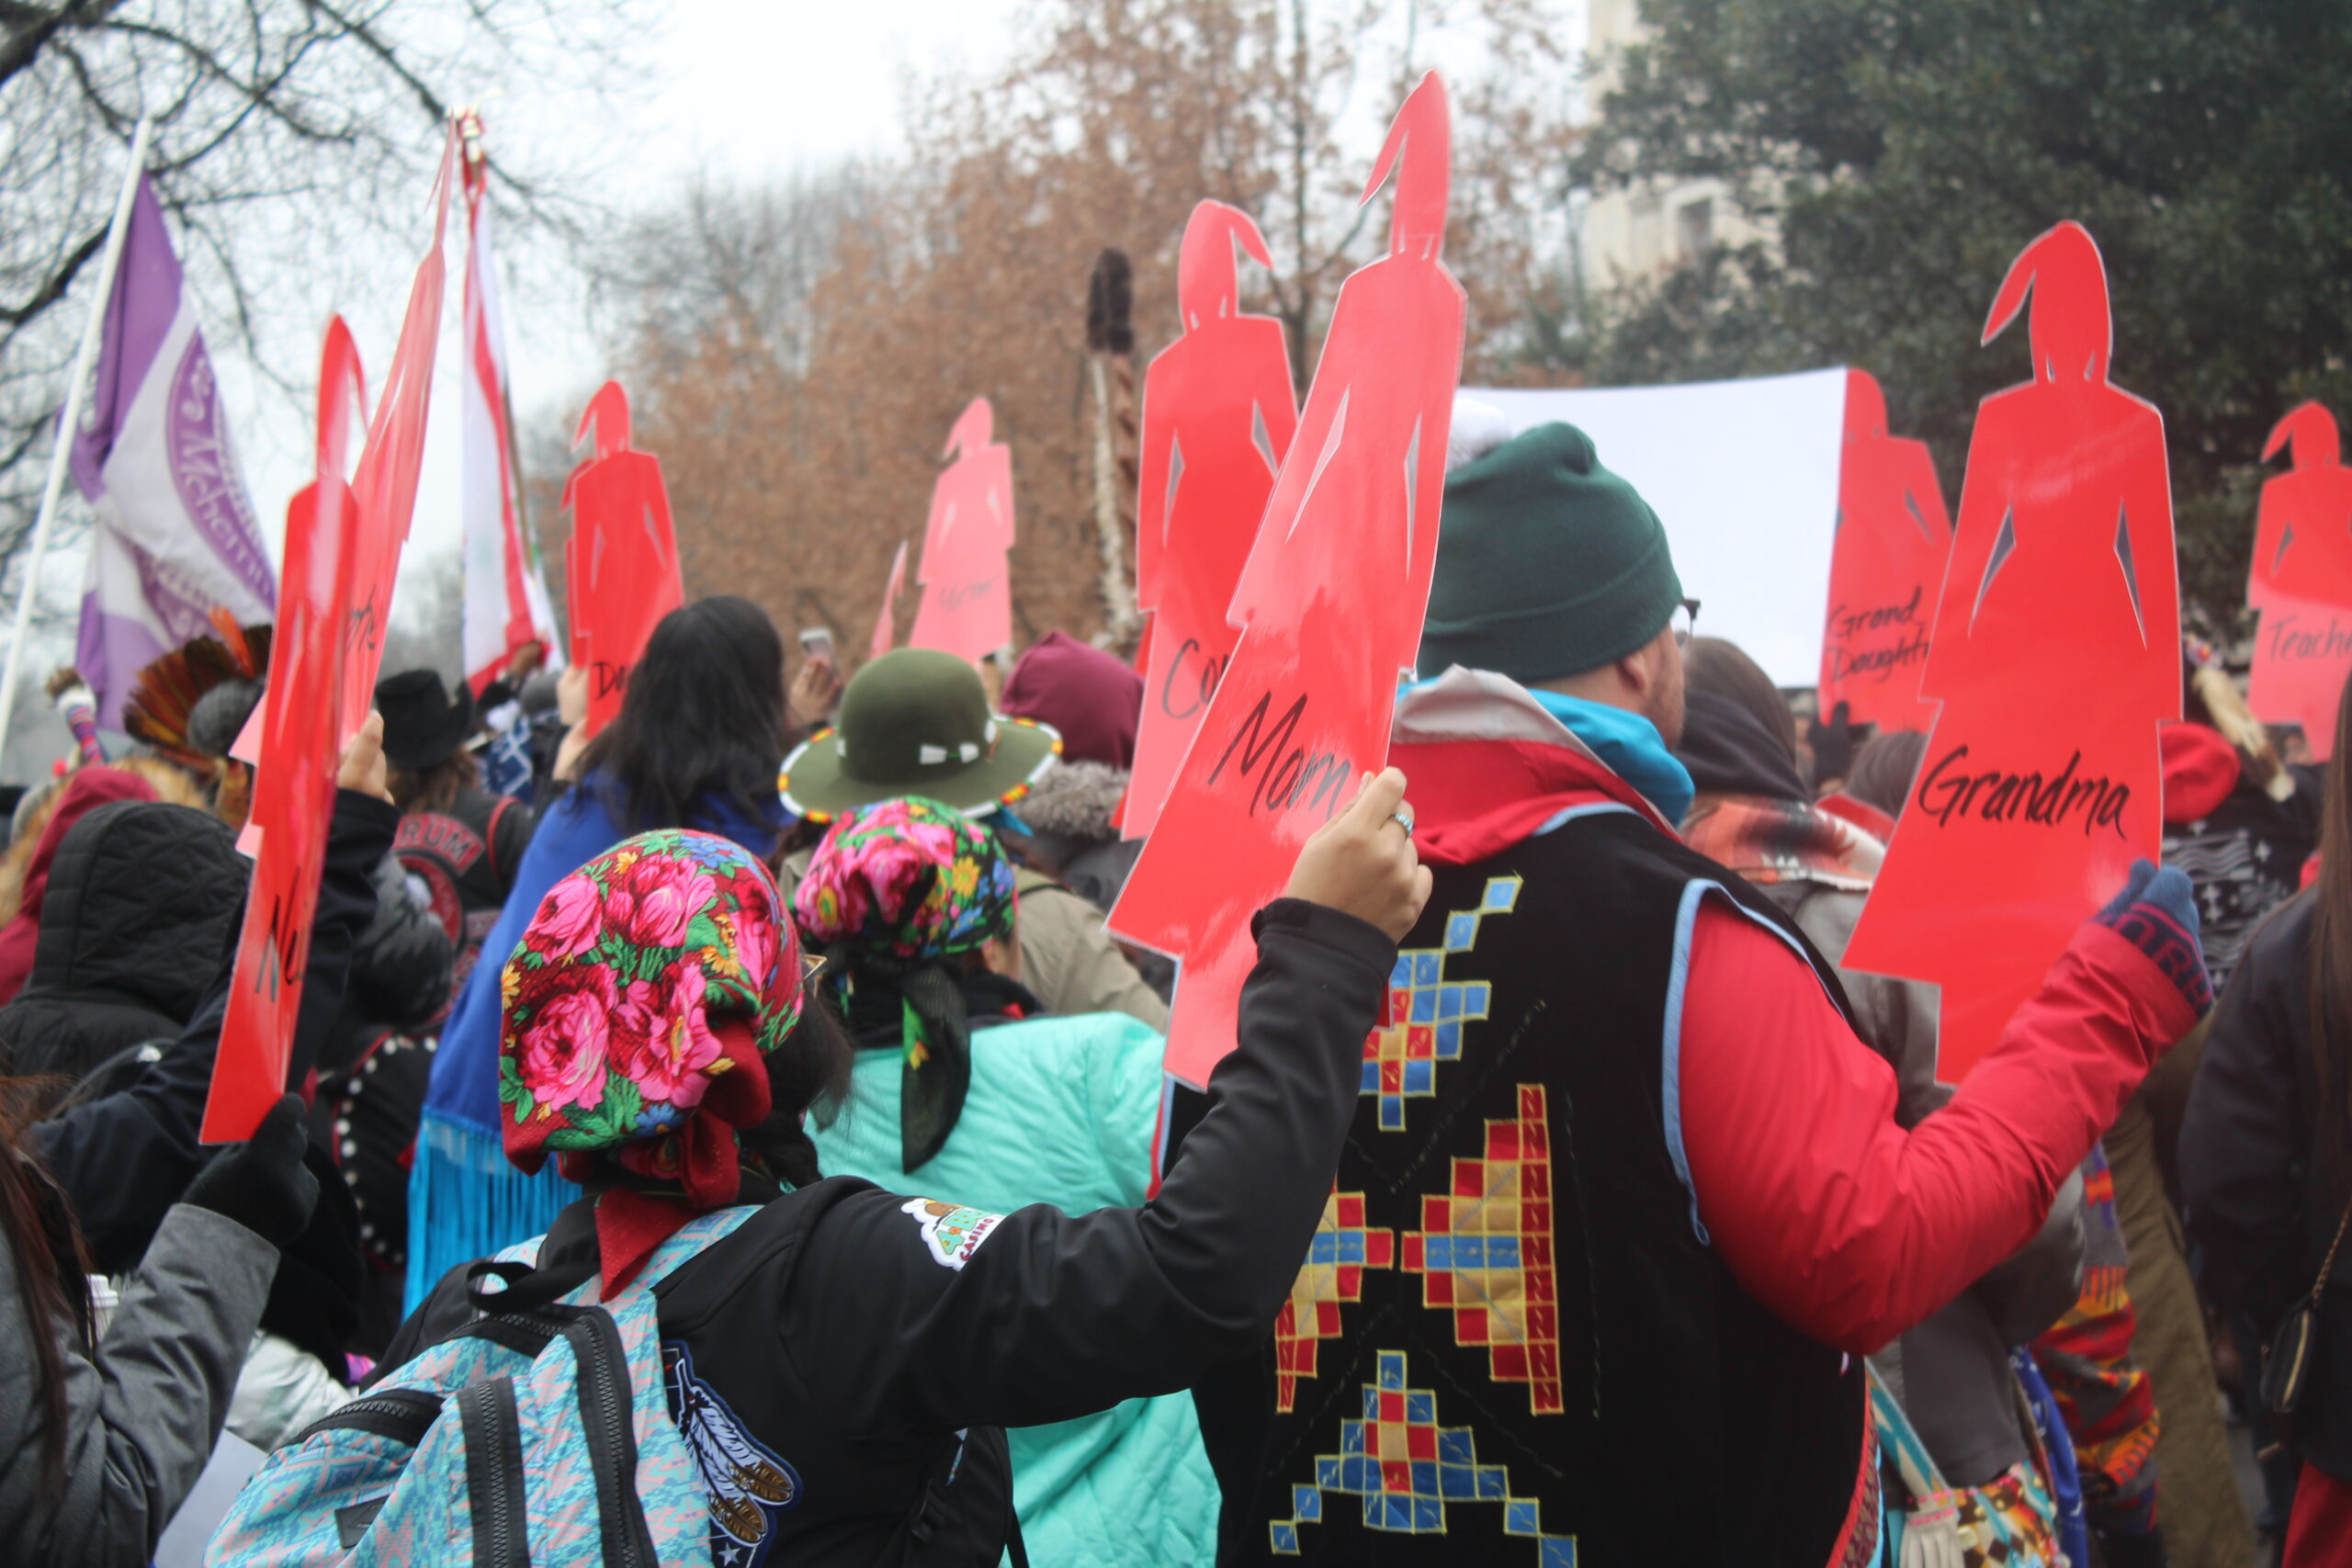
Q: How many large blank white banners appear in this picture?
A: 1